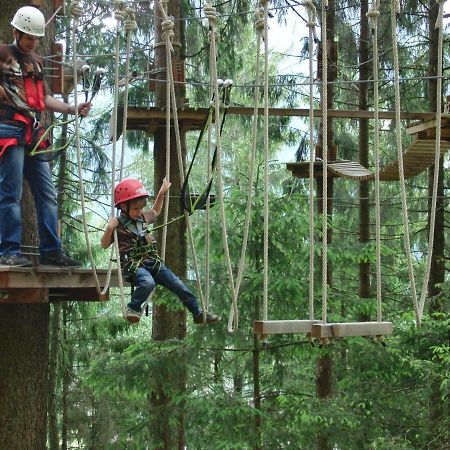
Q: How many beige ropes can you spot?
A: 14